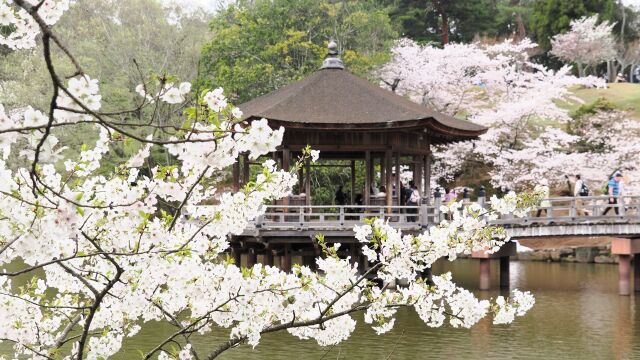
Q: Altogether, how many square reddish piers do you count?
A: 2